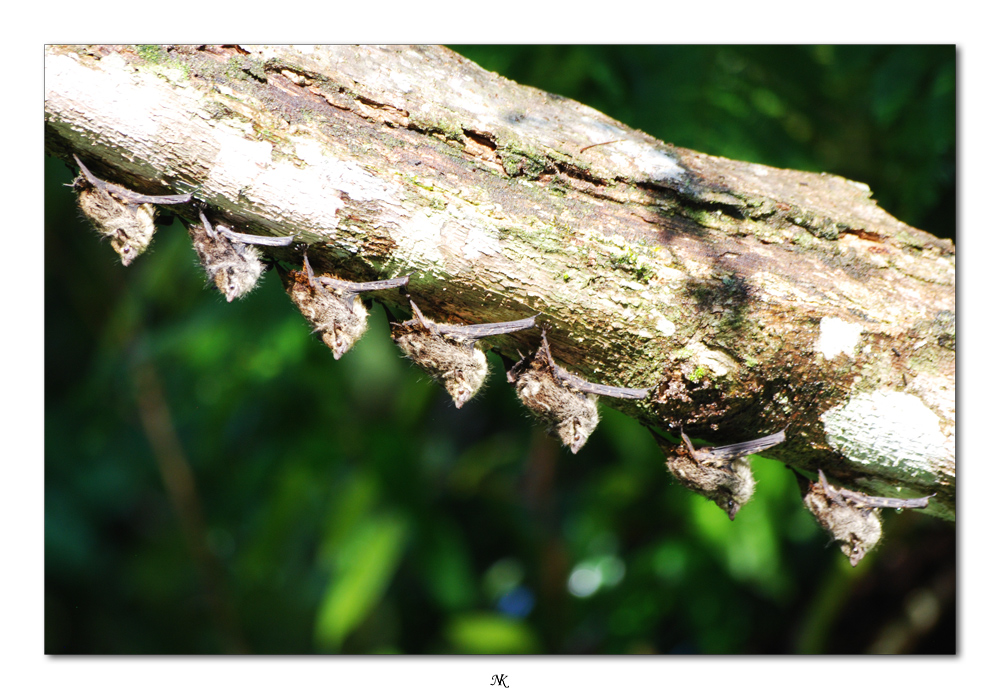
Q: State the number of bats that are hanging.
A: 7